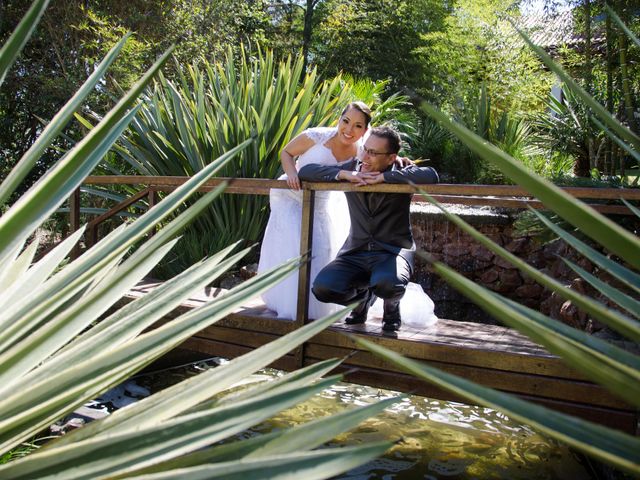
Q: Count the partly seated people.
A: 1